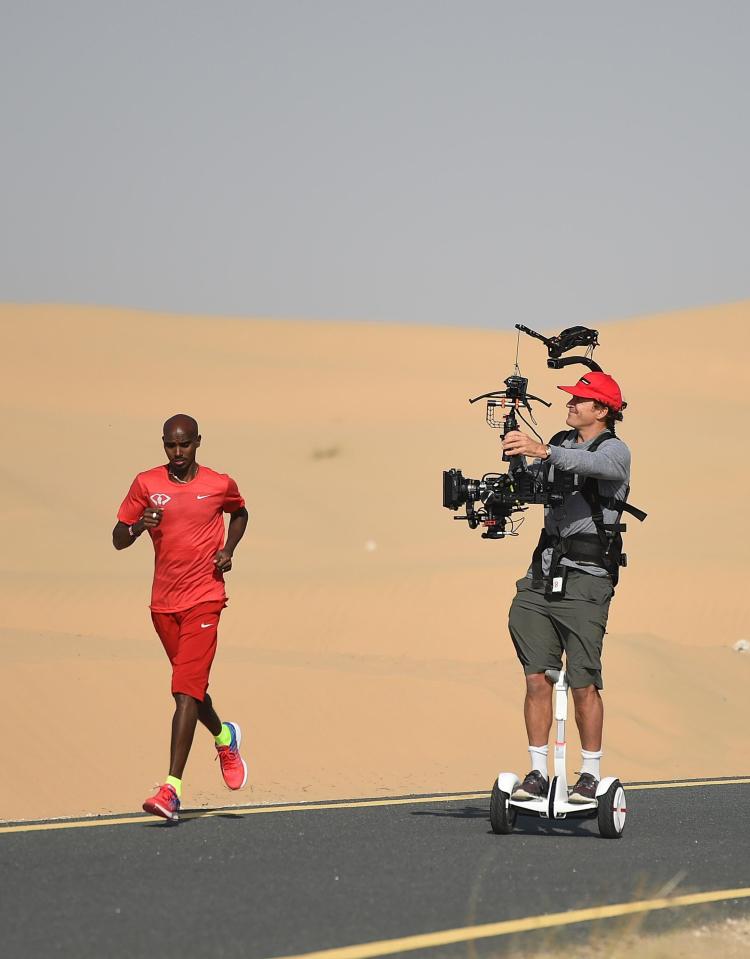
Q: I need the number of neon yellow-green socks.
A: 2